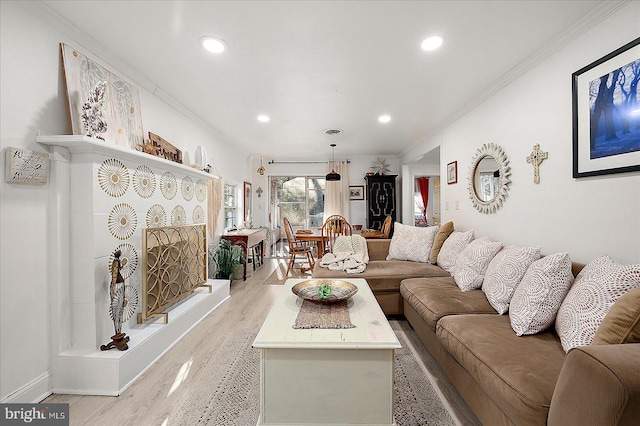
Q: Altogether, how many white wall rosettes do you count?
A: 11